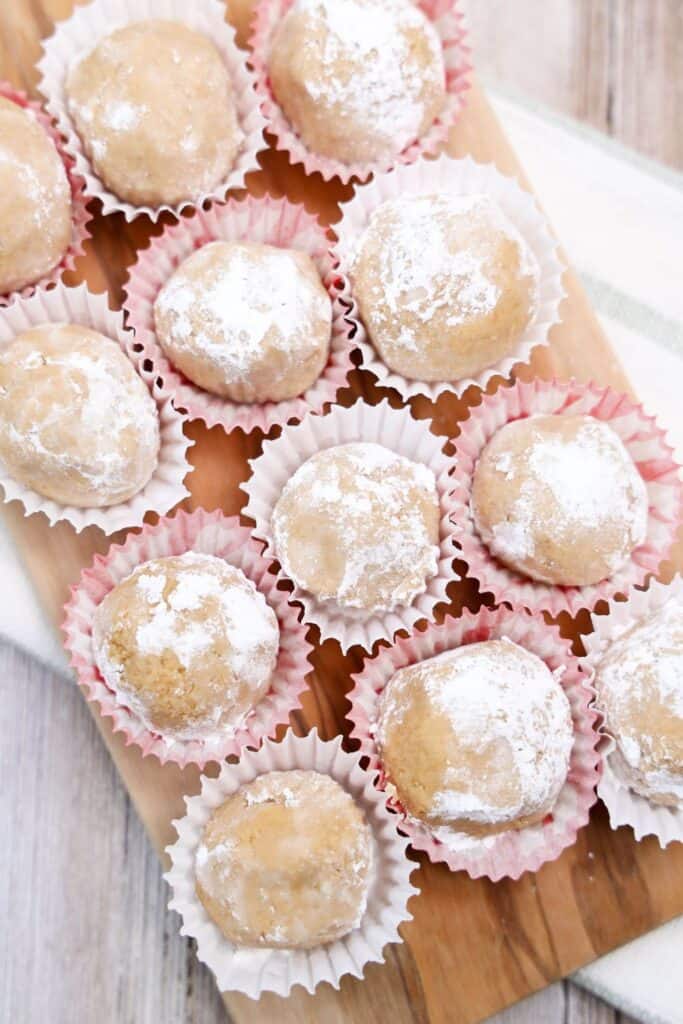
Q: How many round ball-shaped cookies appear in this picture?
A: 12